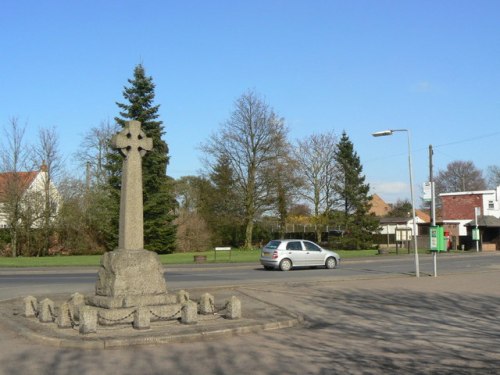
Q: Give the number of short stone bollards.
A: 10